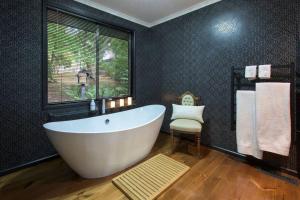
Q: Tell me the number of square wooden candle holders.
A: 3